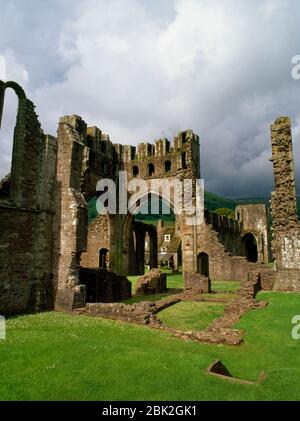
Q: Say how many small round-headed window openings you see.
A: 3